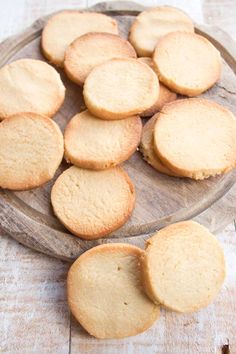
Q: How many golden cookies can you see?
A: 14